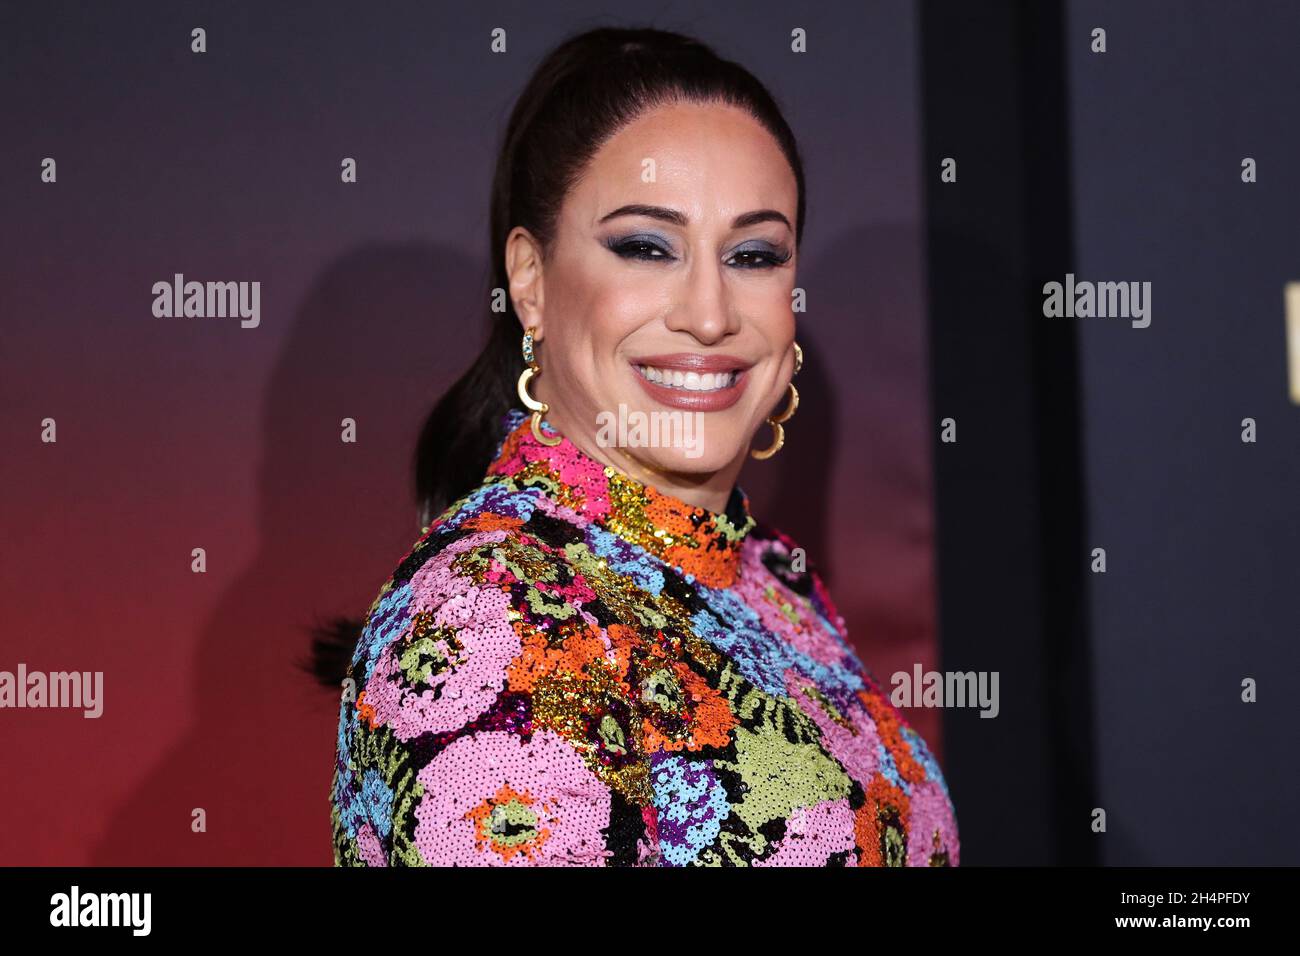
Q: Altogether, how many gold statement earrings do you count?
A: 2